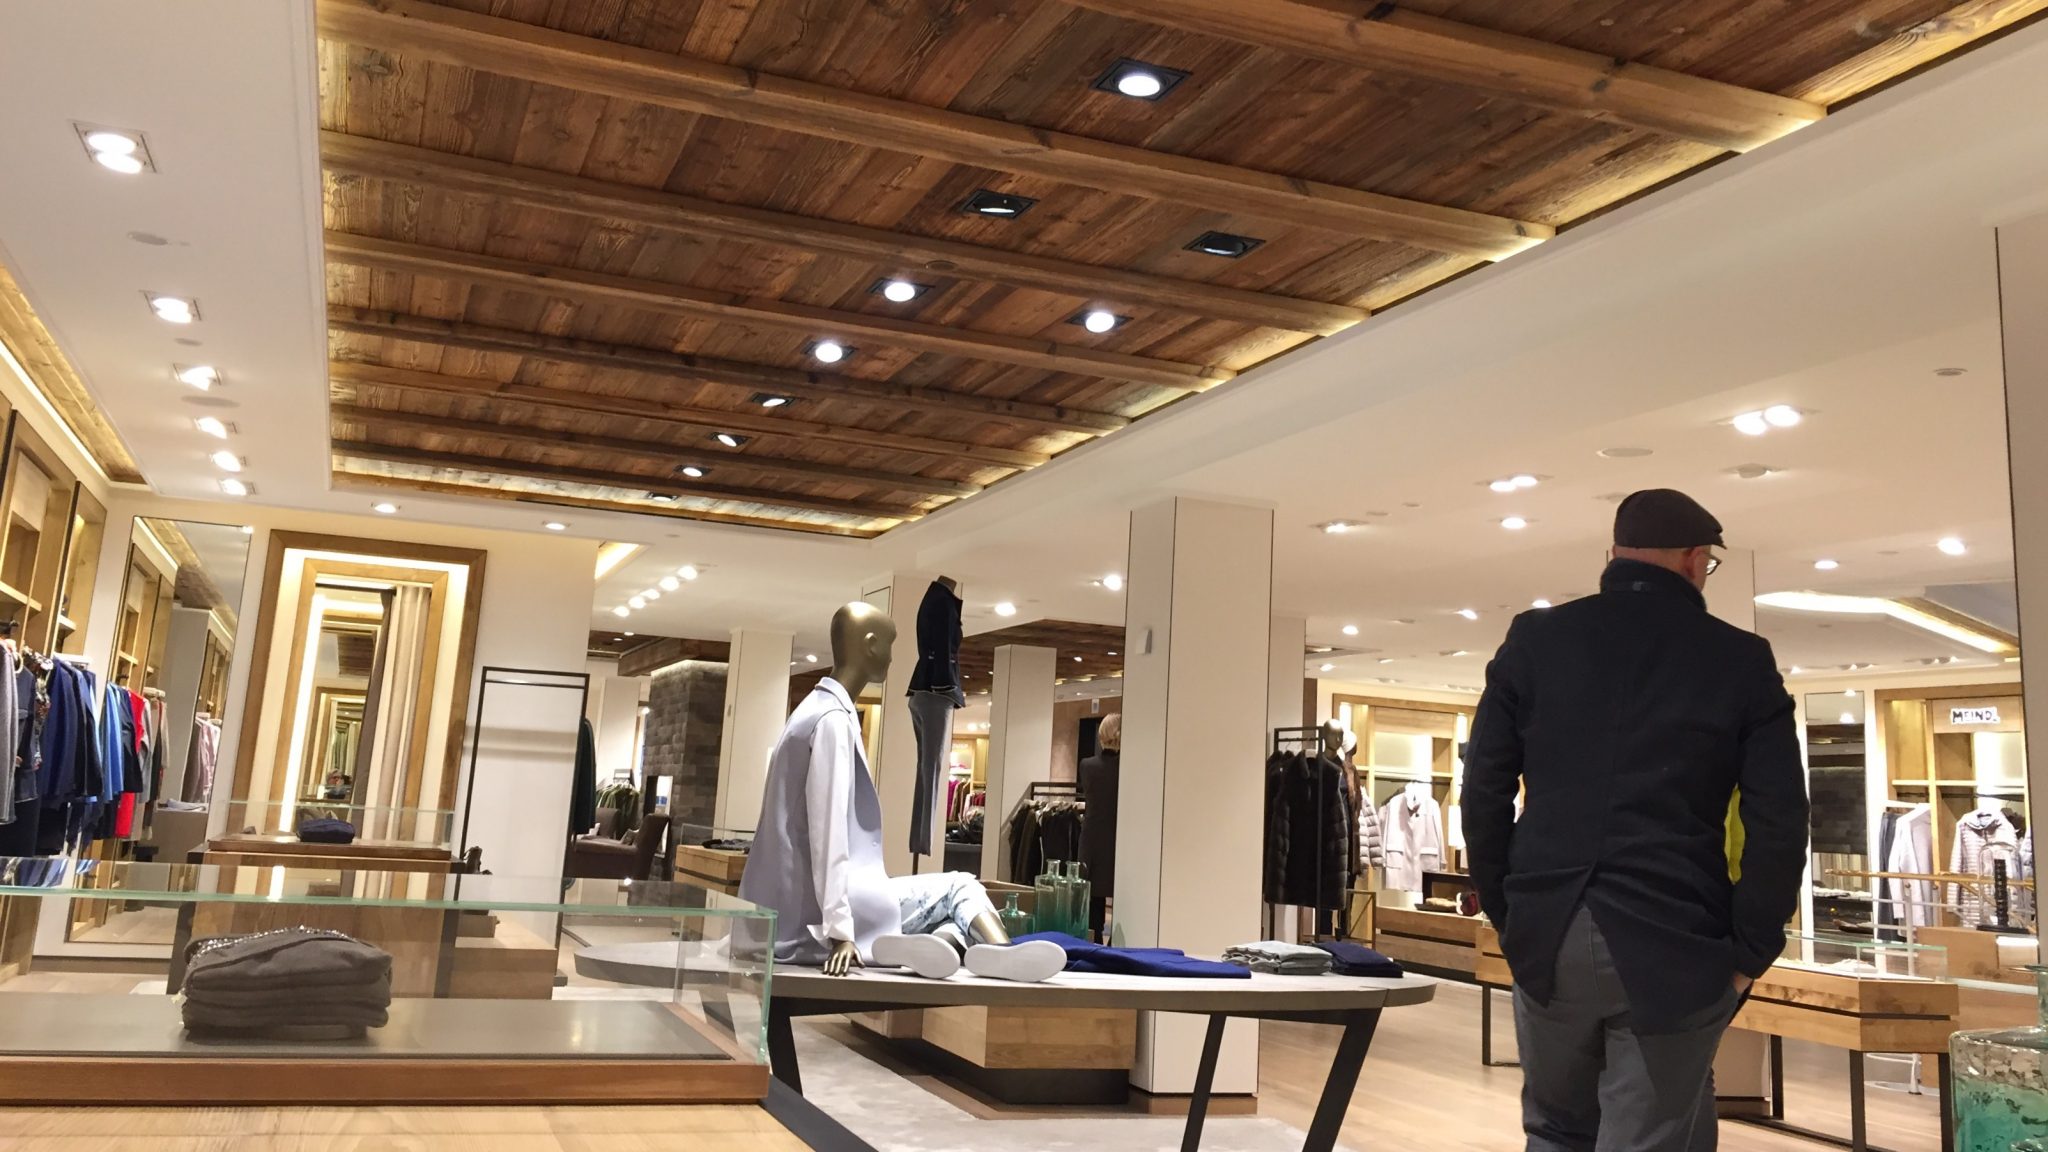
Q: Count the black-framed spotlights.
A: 10